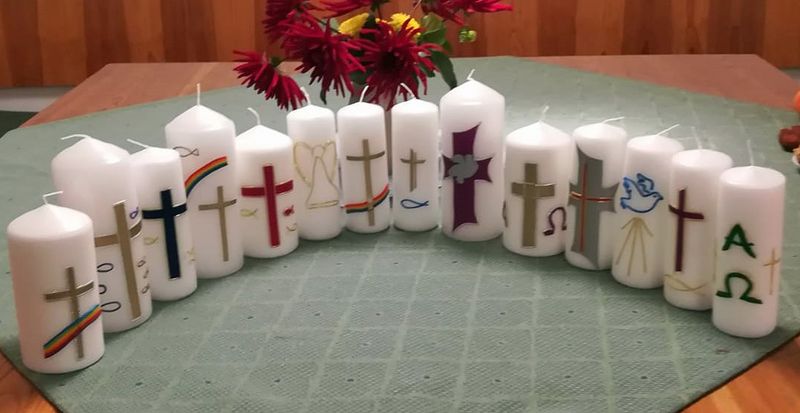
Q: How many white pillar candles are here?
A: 14